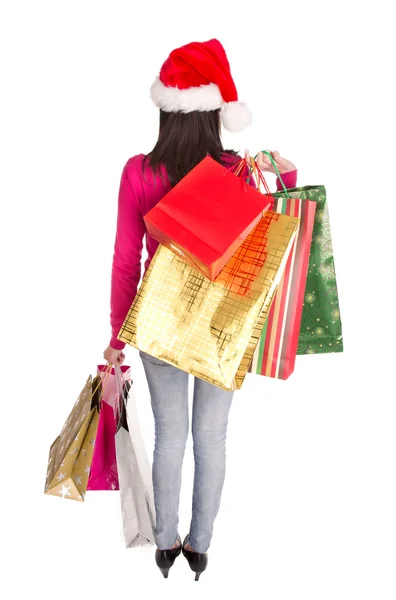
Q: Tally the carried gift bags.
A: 7